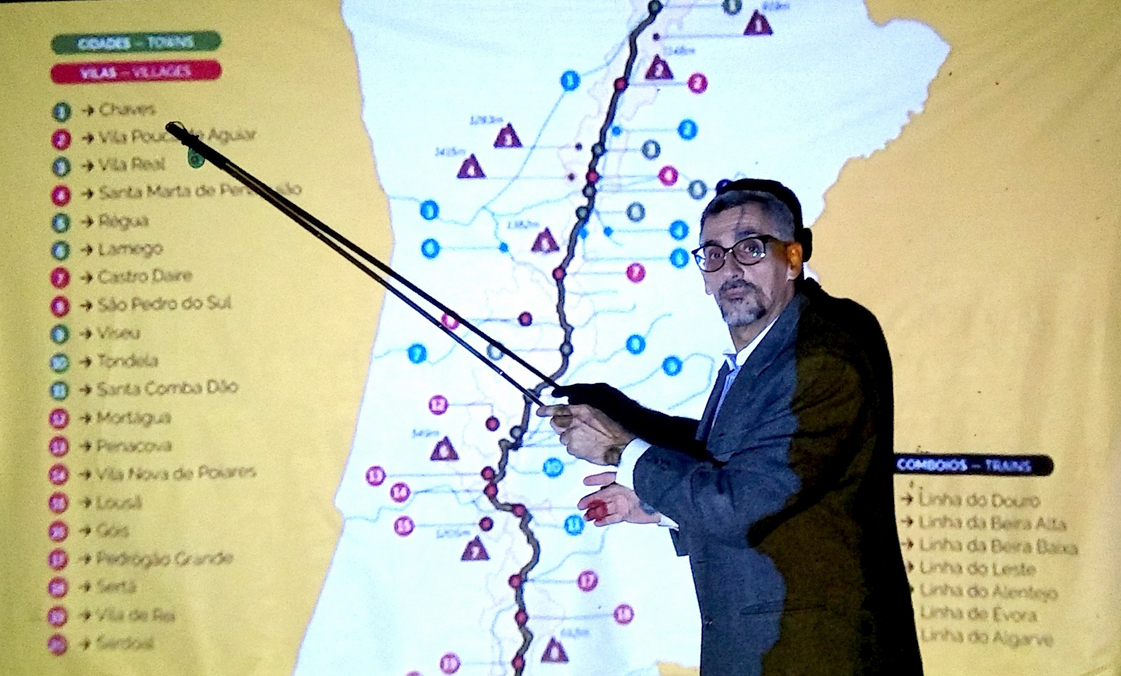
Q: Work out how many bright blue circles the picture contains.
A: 11